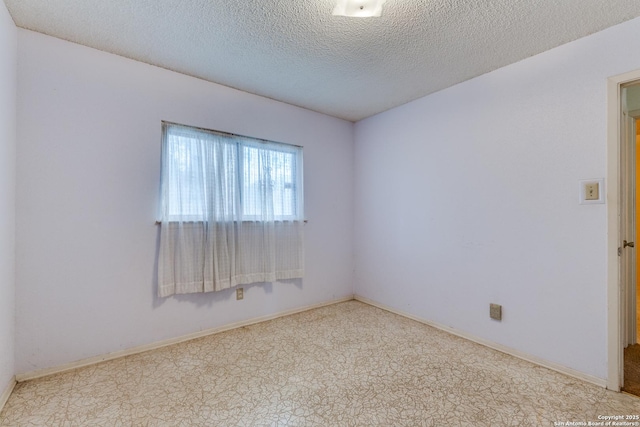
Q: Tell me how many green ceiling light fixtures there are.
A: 0